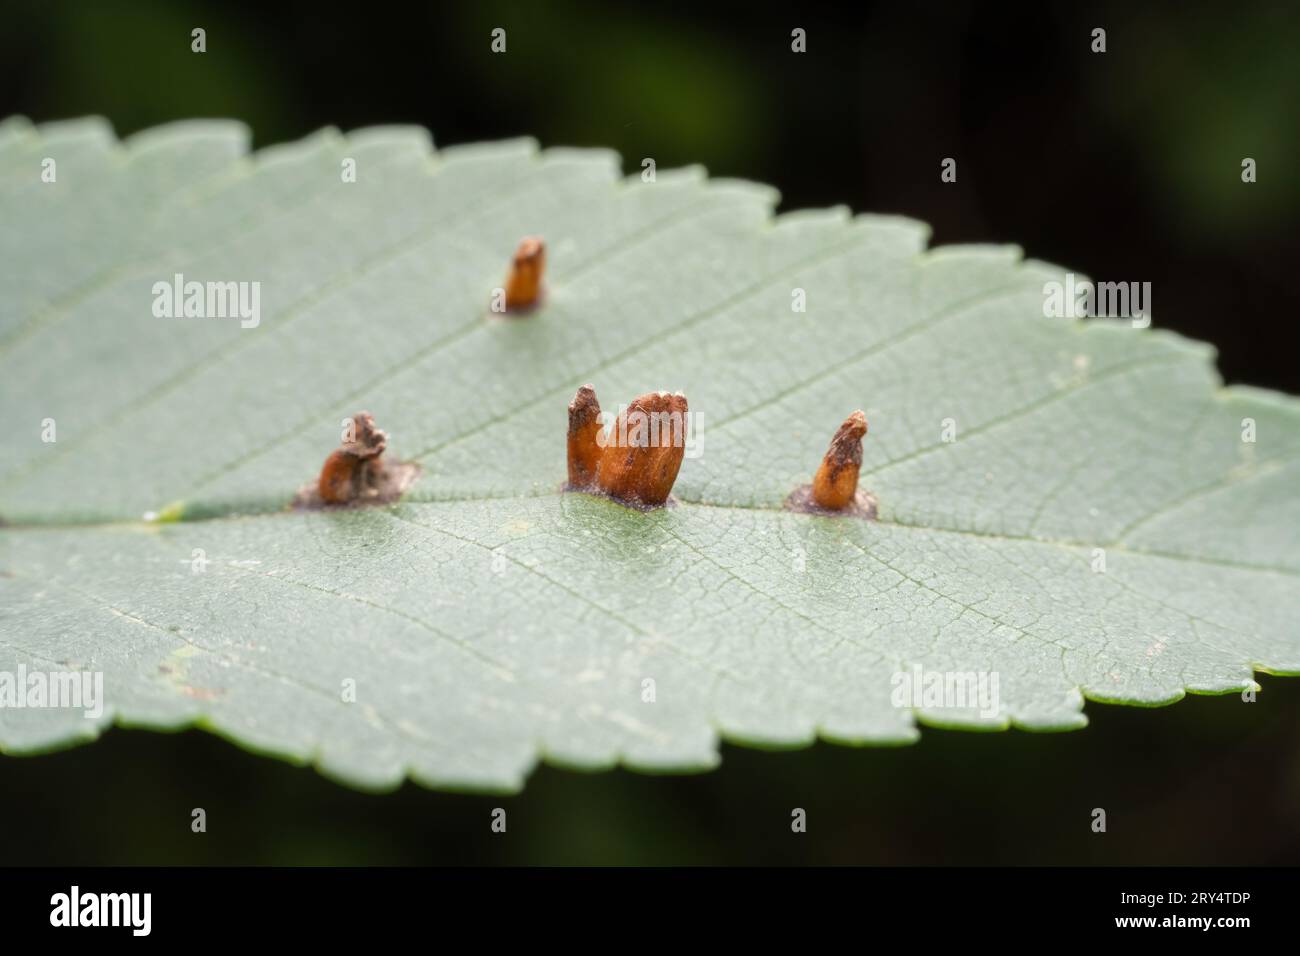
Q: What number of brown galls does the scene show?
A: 5